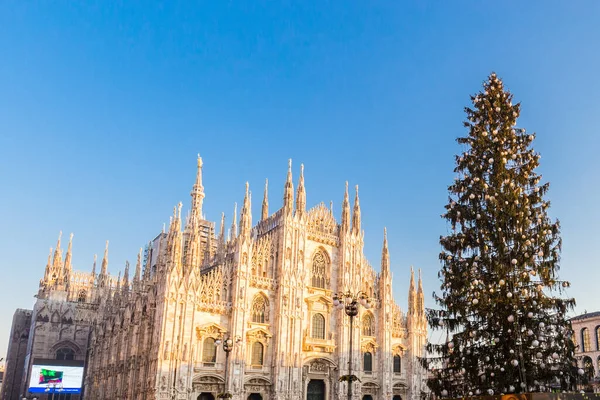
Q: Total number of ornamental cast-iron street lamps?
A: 2